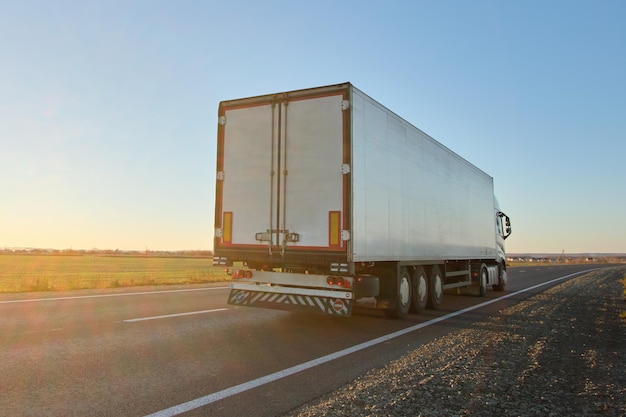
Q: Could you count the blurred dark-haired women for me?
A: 0